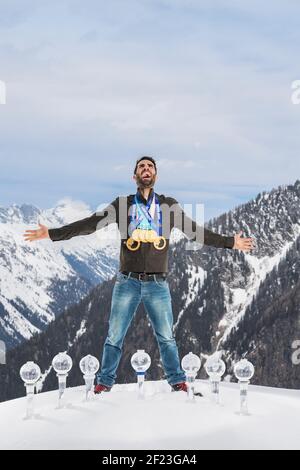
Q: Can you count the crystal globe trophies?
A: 7